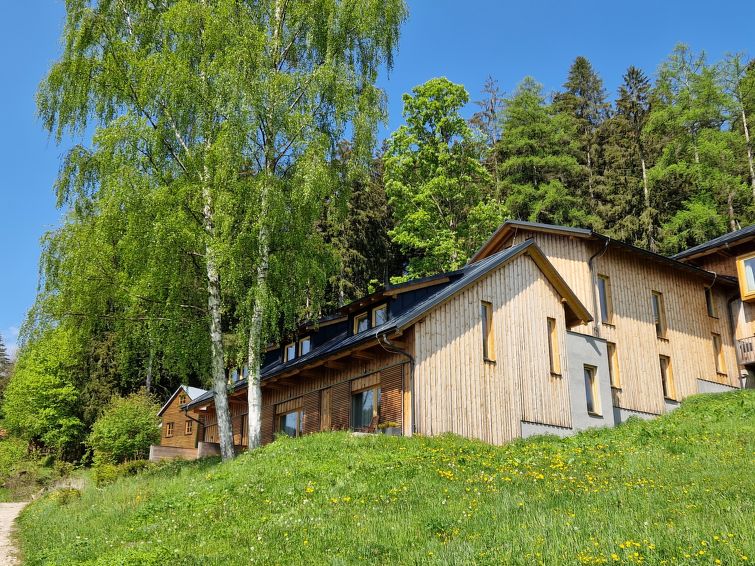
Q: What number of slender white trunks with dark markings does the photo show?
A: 2